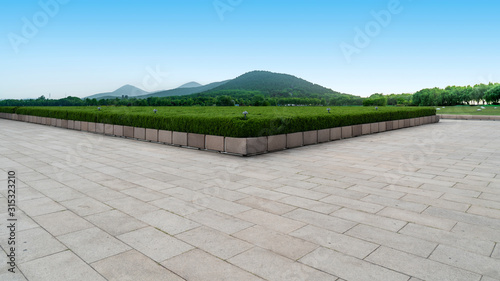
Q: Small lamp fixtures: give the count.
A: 5